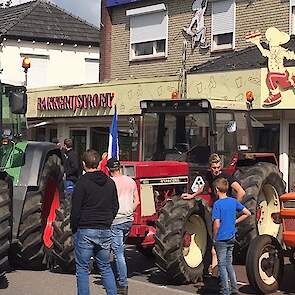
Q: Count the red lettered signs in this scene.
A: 1